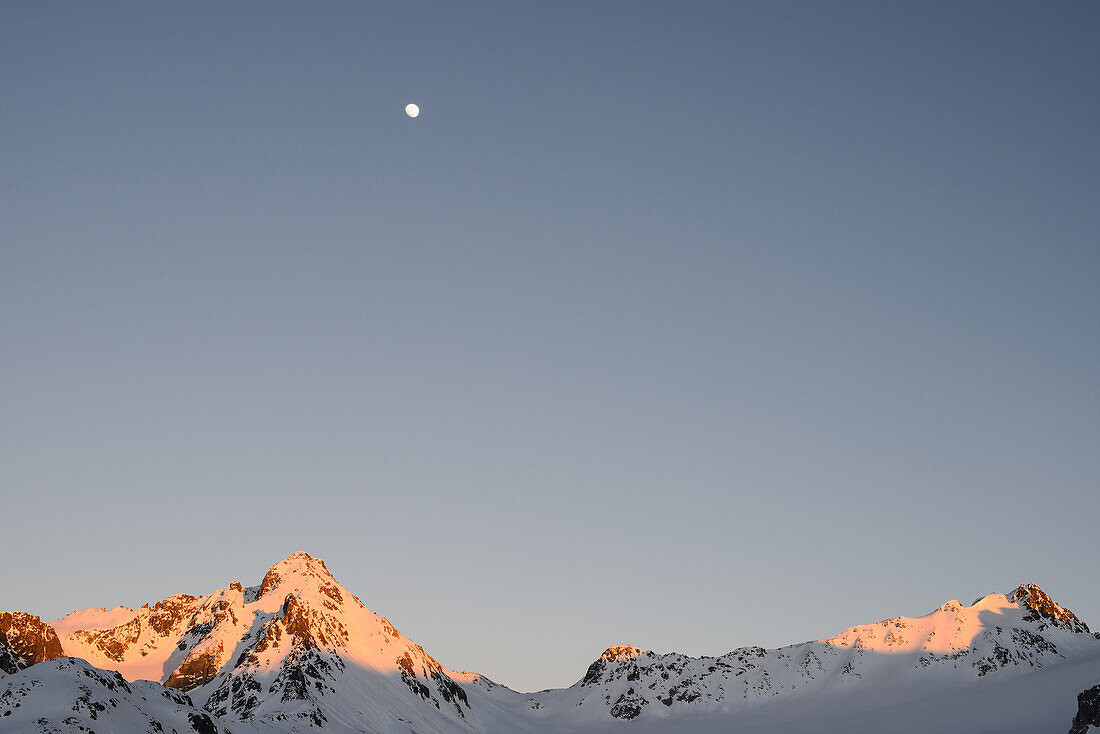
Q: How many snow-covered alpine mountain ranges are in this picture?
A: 2